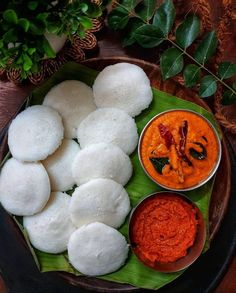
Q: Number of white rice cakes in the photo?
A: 10